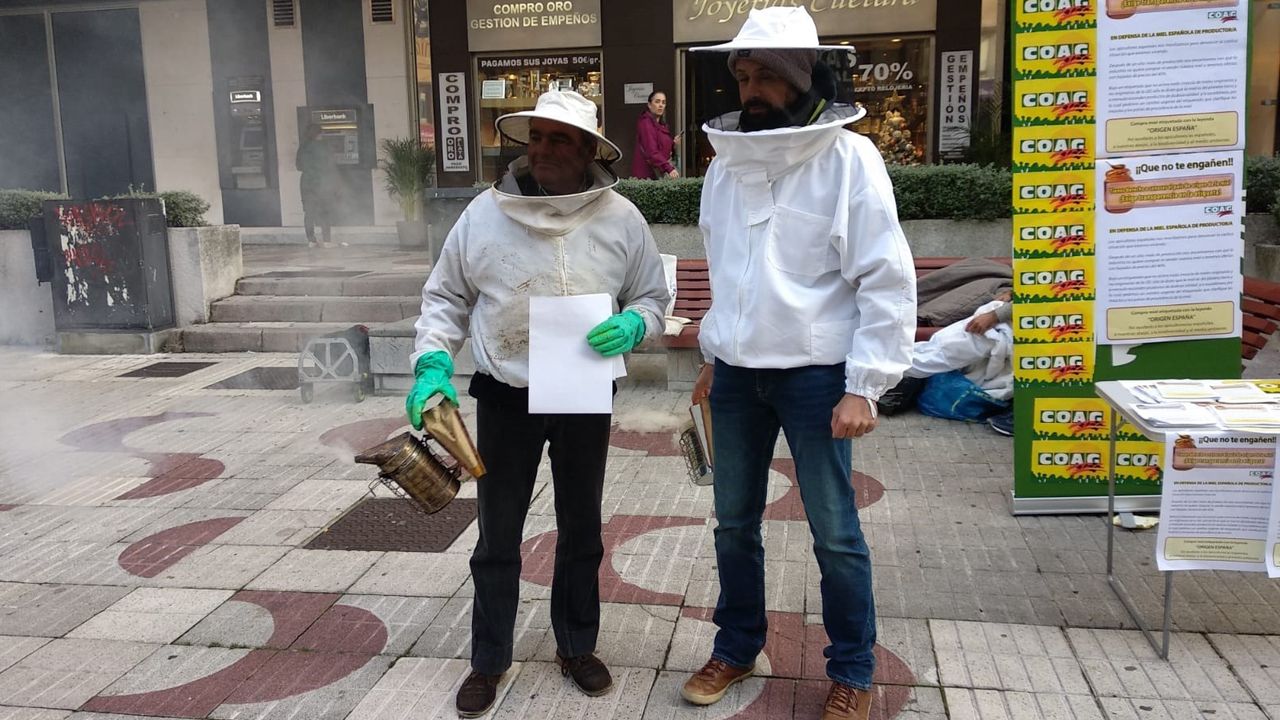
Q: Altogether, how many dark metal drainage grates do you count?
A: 3